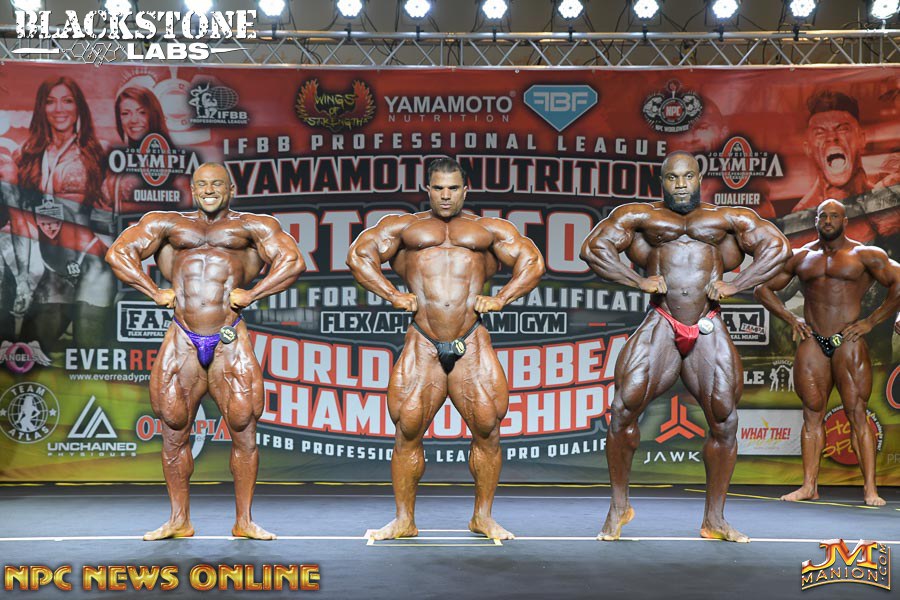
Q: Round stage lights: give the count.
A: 12